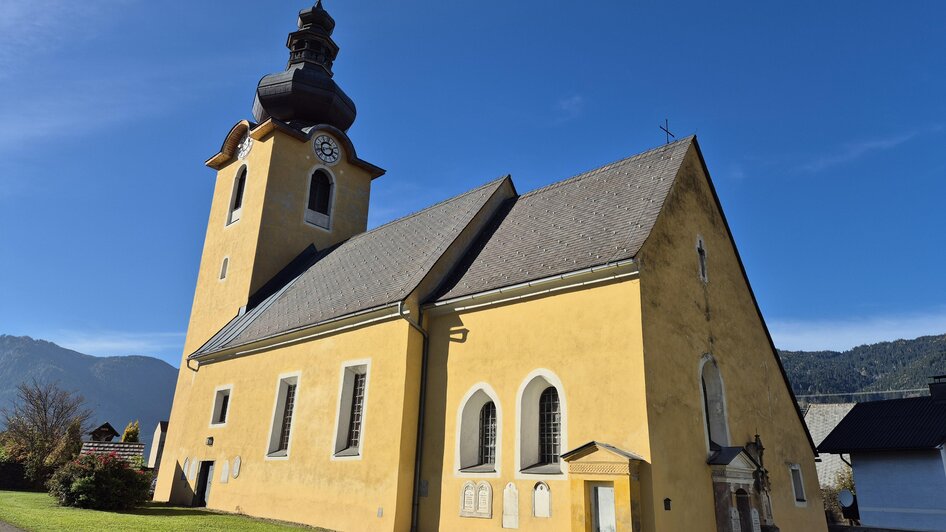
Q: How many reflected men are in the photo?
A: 0